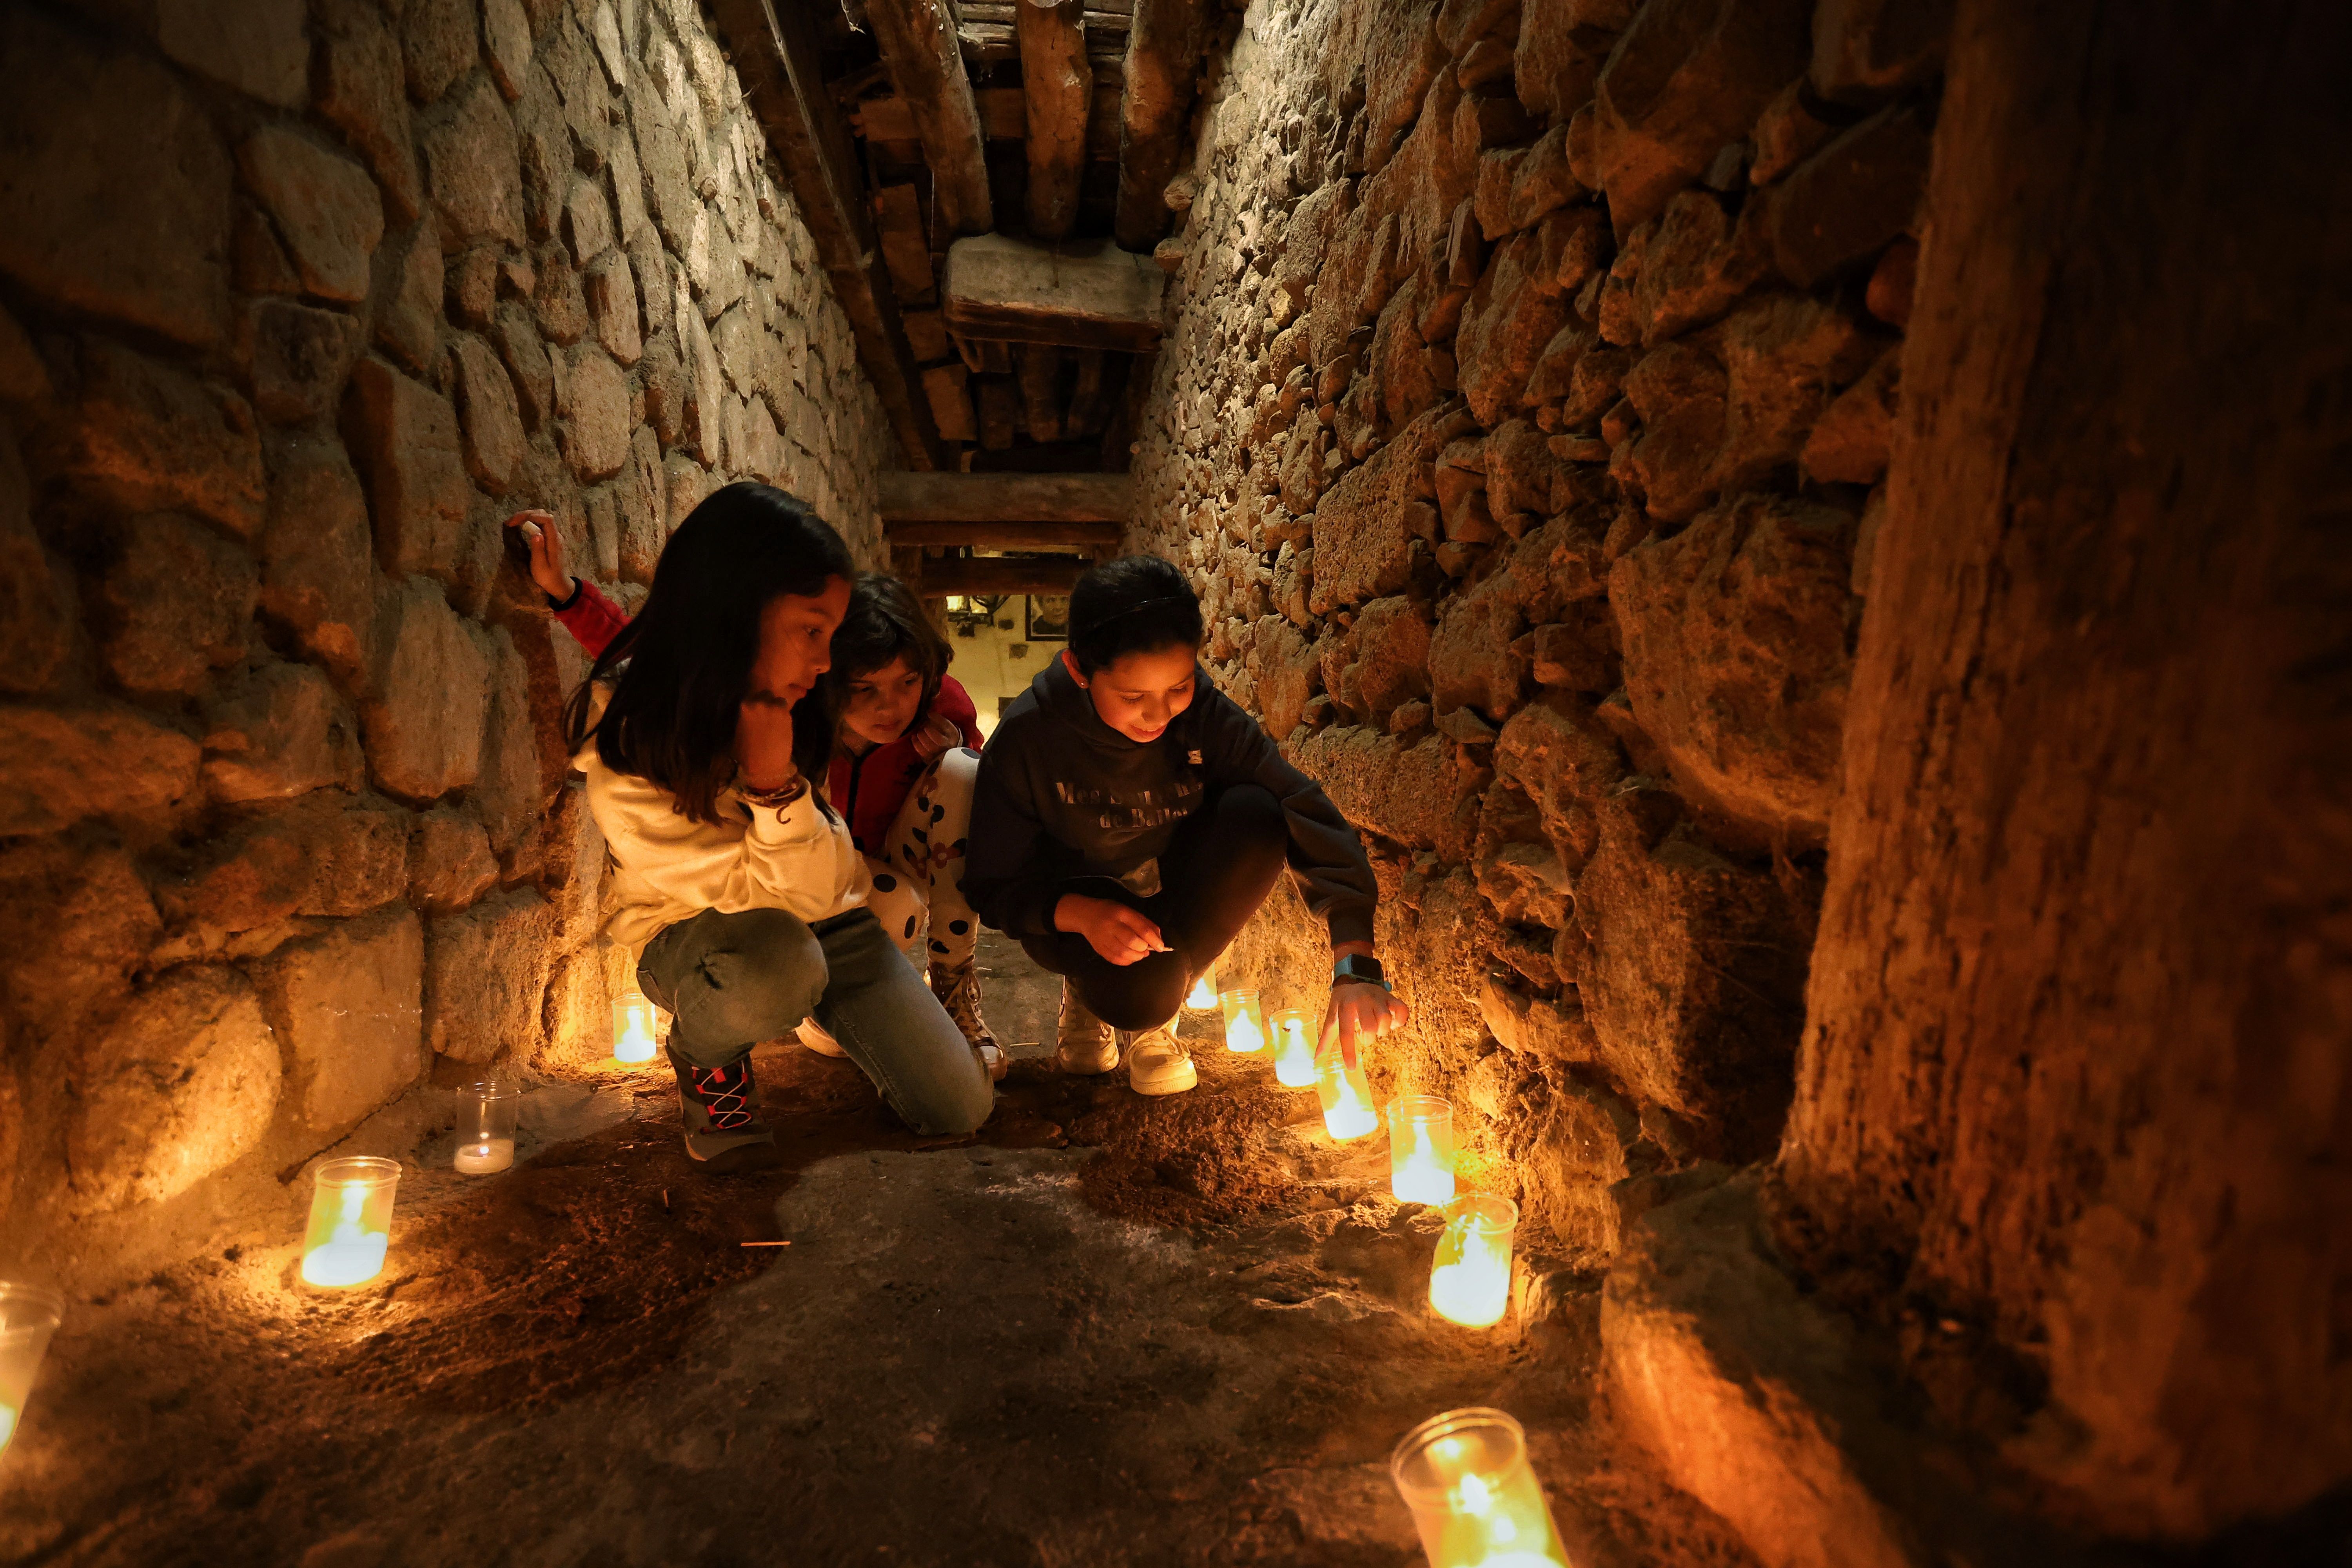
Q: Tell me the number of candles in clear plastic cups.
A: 11